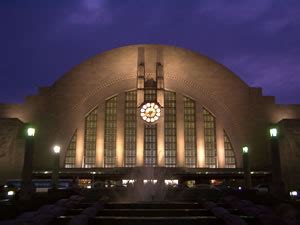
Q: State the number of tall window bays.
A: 9